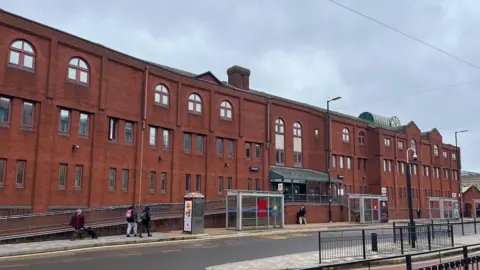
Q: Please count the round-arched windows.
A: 11